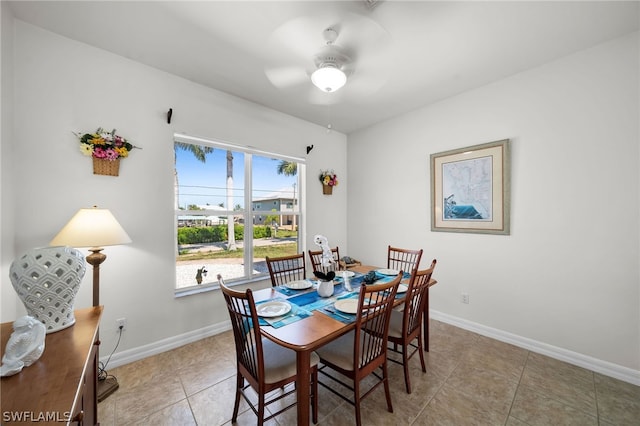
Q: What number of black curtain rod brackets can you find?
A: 2